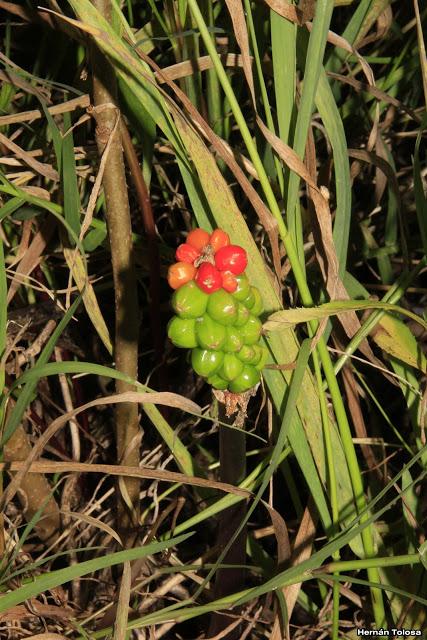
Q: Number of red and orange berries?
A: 7